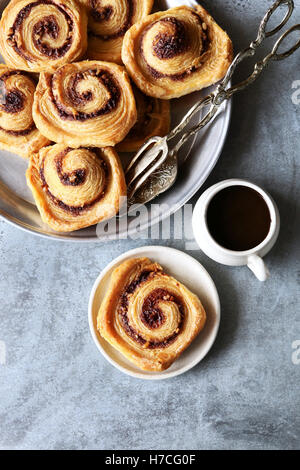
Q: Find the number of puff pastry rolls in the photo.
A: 8